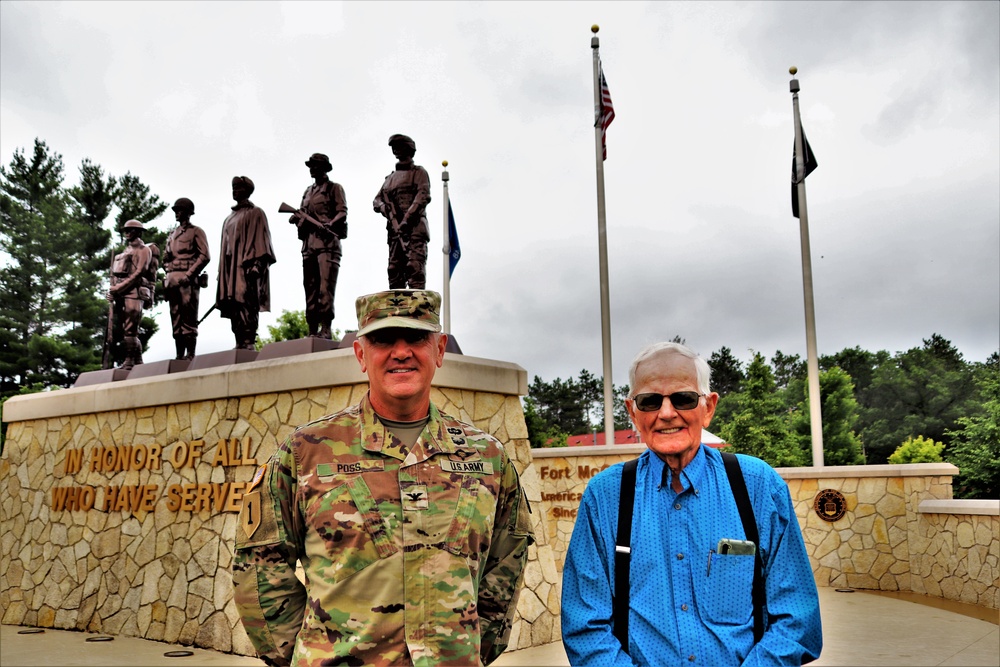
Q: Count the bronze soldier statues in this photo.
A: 5